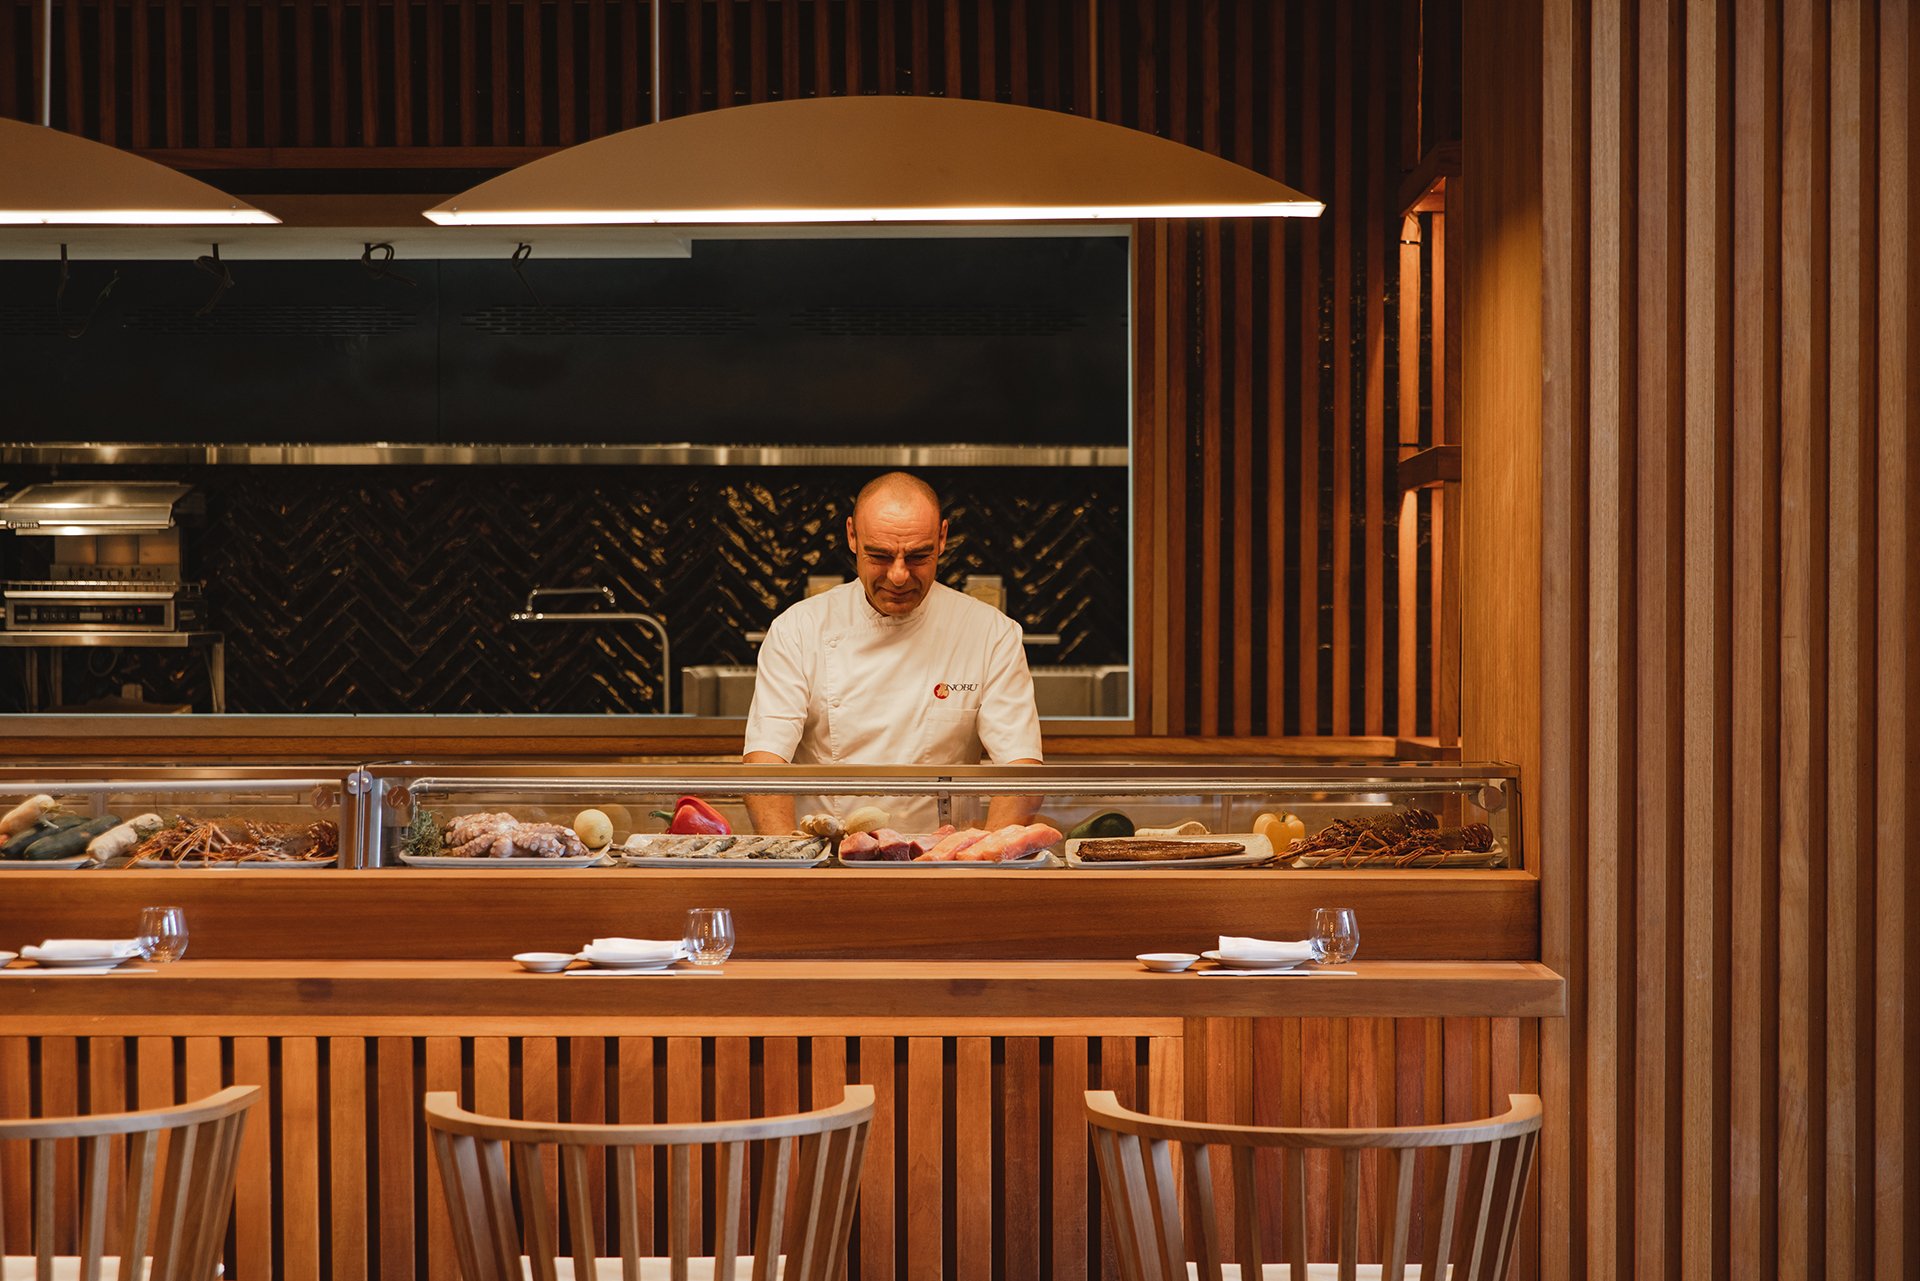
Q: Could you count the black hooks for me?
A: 4